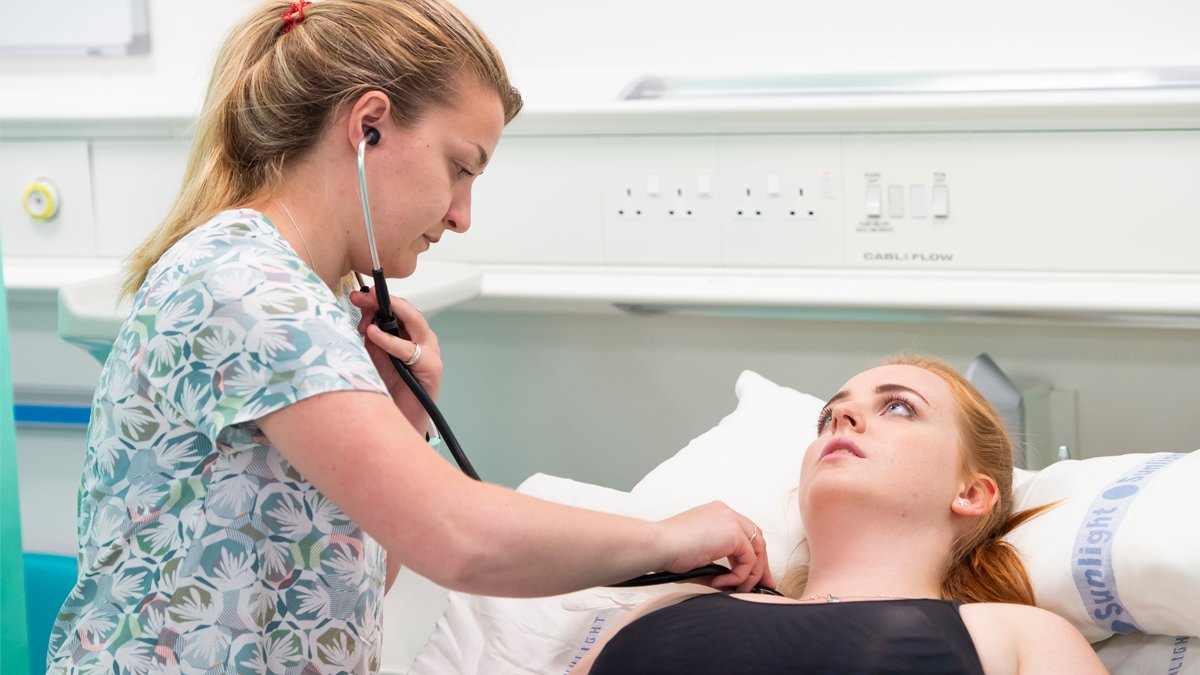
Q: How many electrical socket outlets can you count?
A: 4